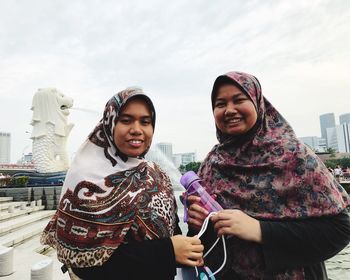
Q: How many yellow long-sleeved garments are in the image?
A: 0